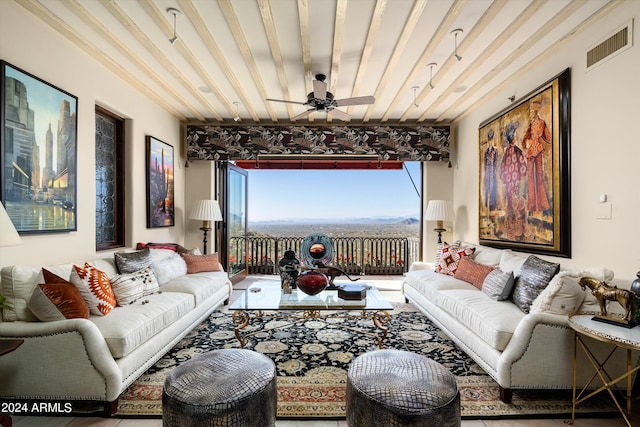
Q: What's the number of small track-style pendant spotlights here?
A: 5